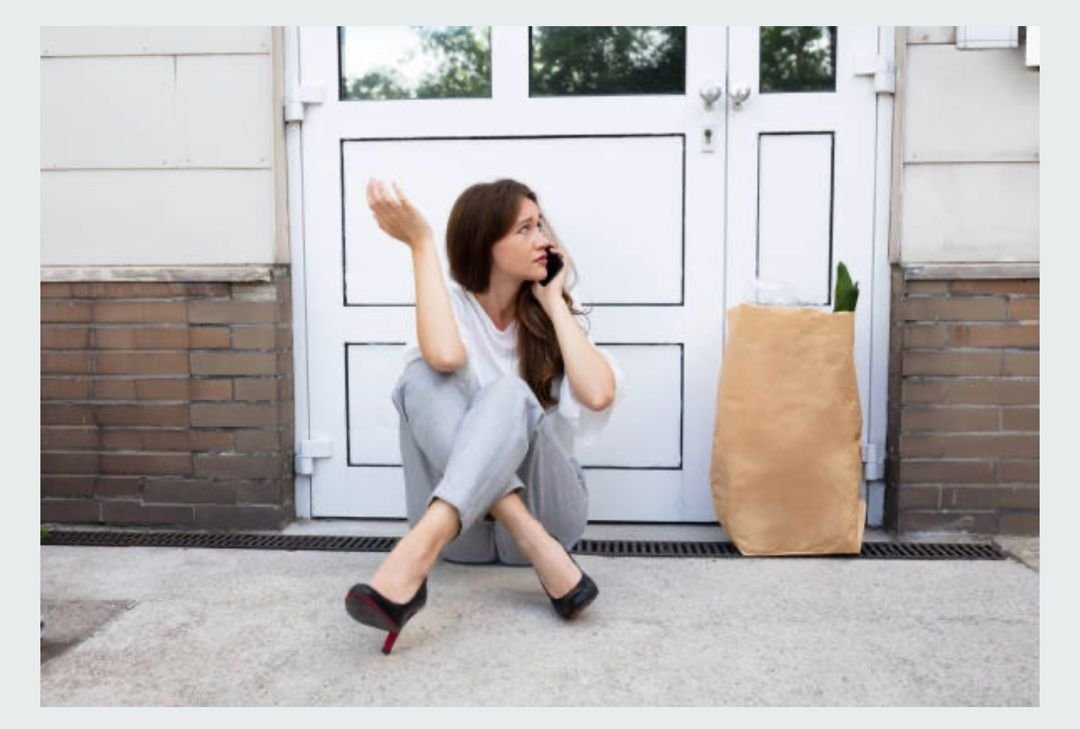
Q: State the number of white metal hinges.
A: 4